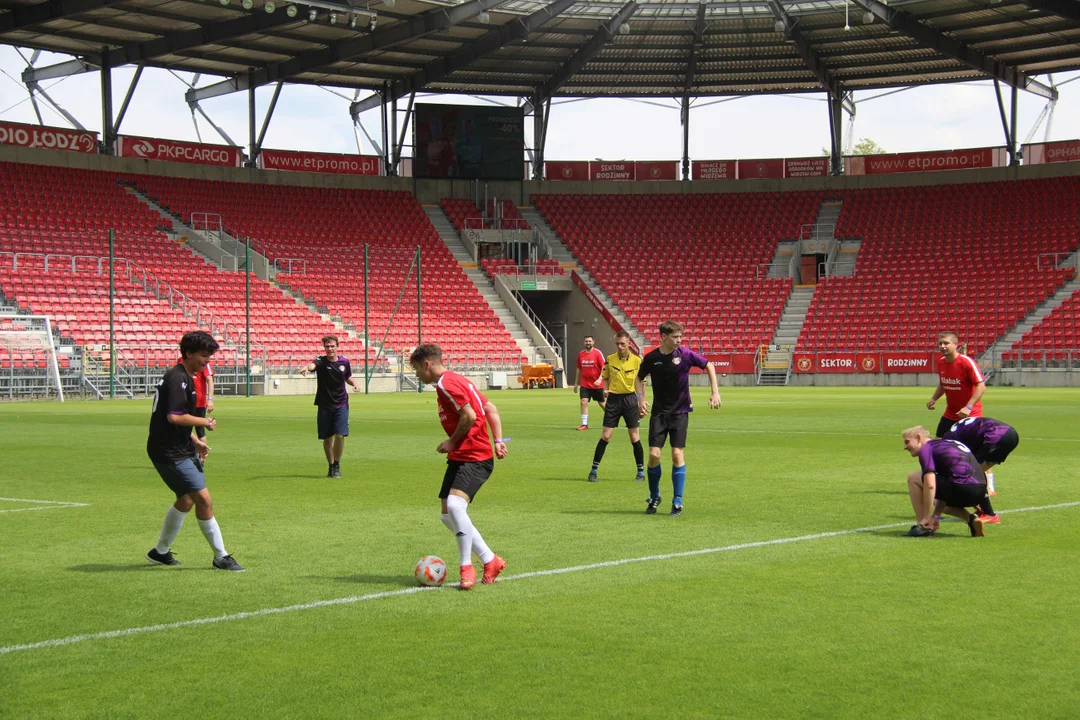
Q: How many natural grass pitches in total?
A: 1